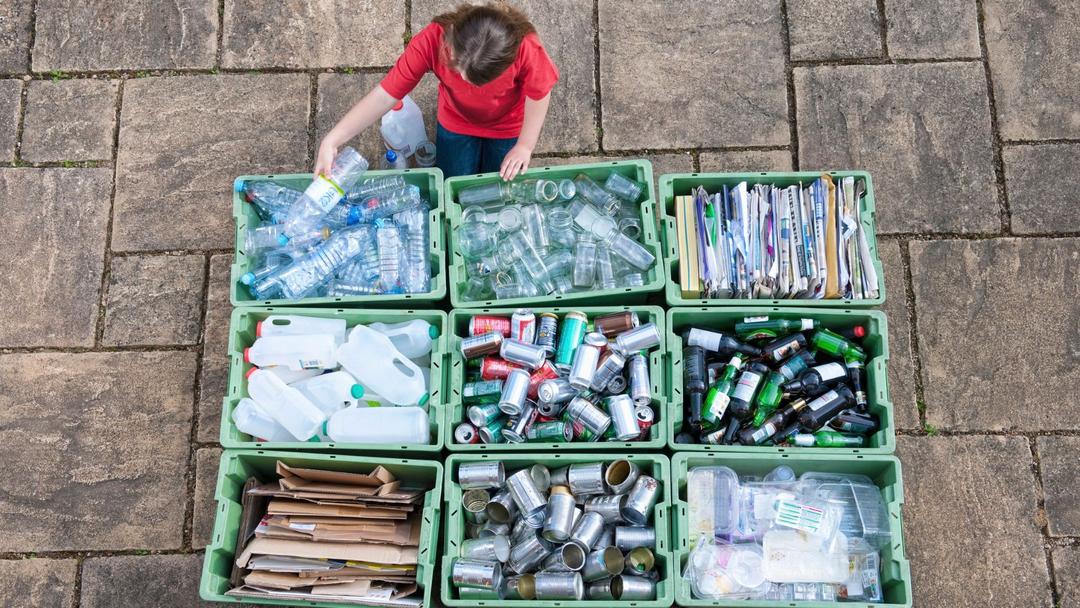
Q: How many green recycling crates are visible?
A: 9